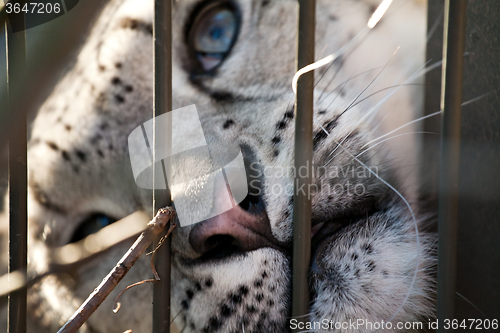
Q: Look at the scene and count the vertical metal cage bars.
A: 4